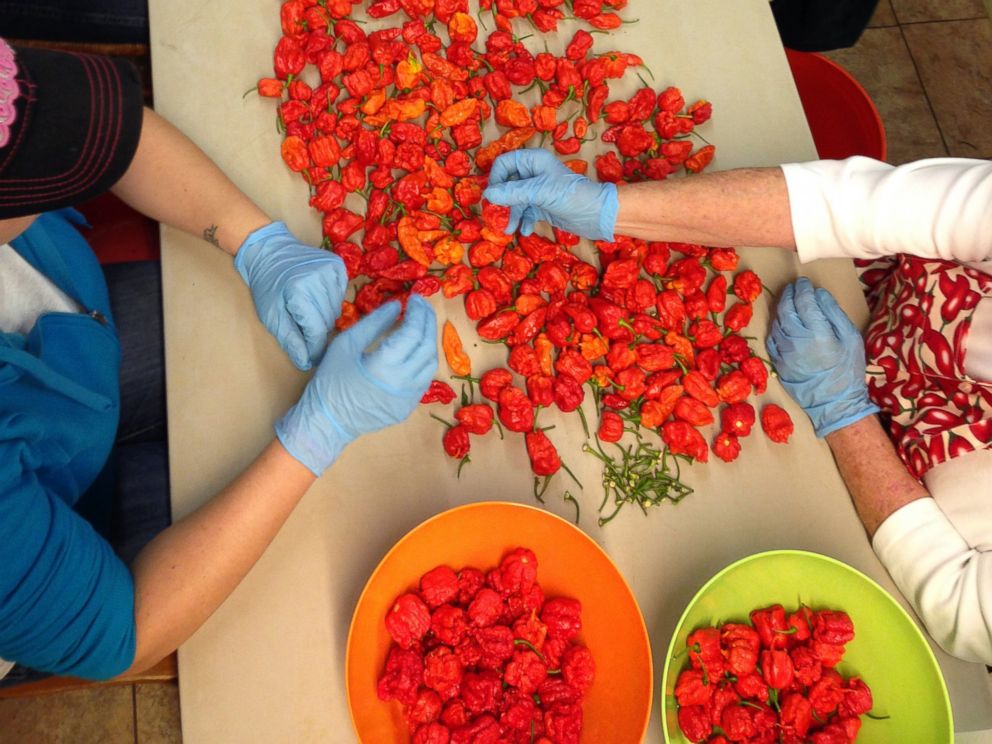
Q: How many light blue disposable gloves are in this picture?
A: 4